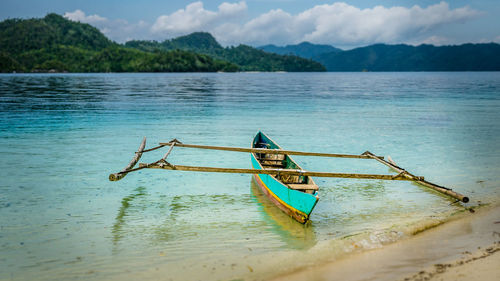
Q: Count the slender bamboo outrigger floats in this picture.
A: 2